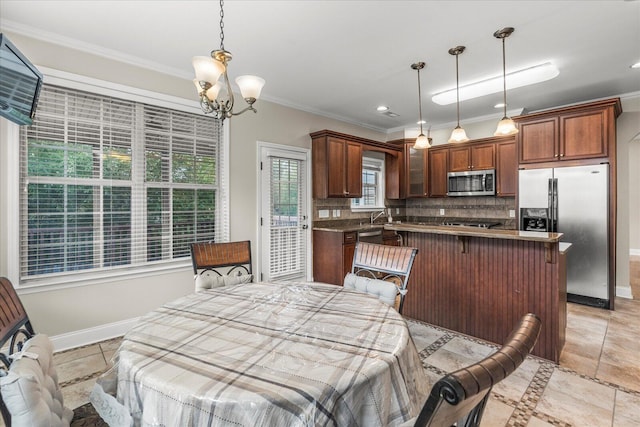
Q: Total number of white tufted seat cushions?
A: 3